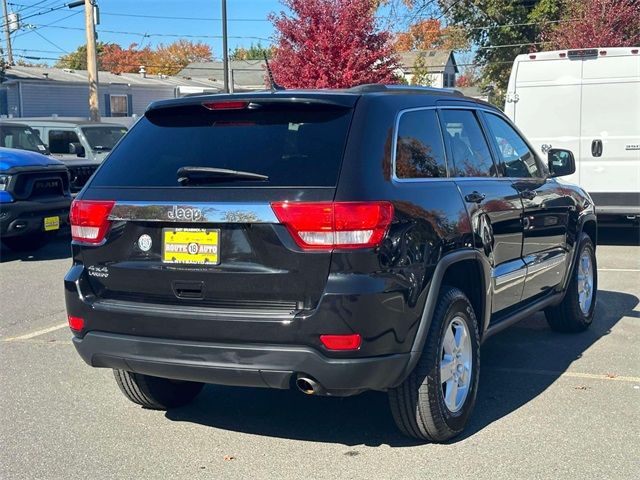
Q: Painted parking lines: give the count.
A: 3